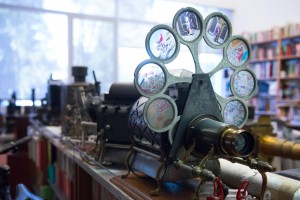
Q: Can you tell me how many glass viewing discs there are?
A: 8